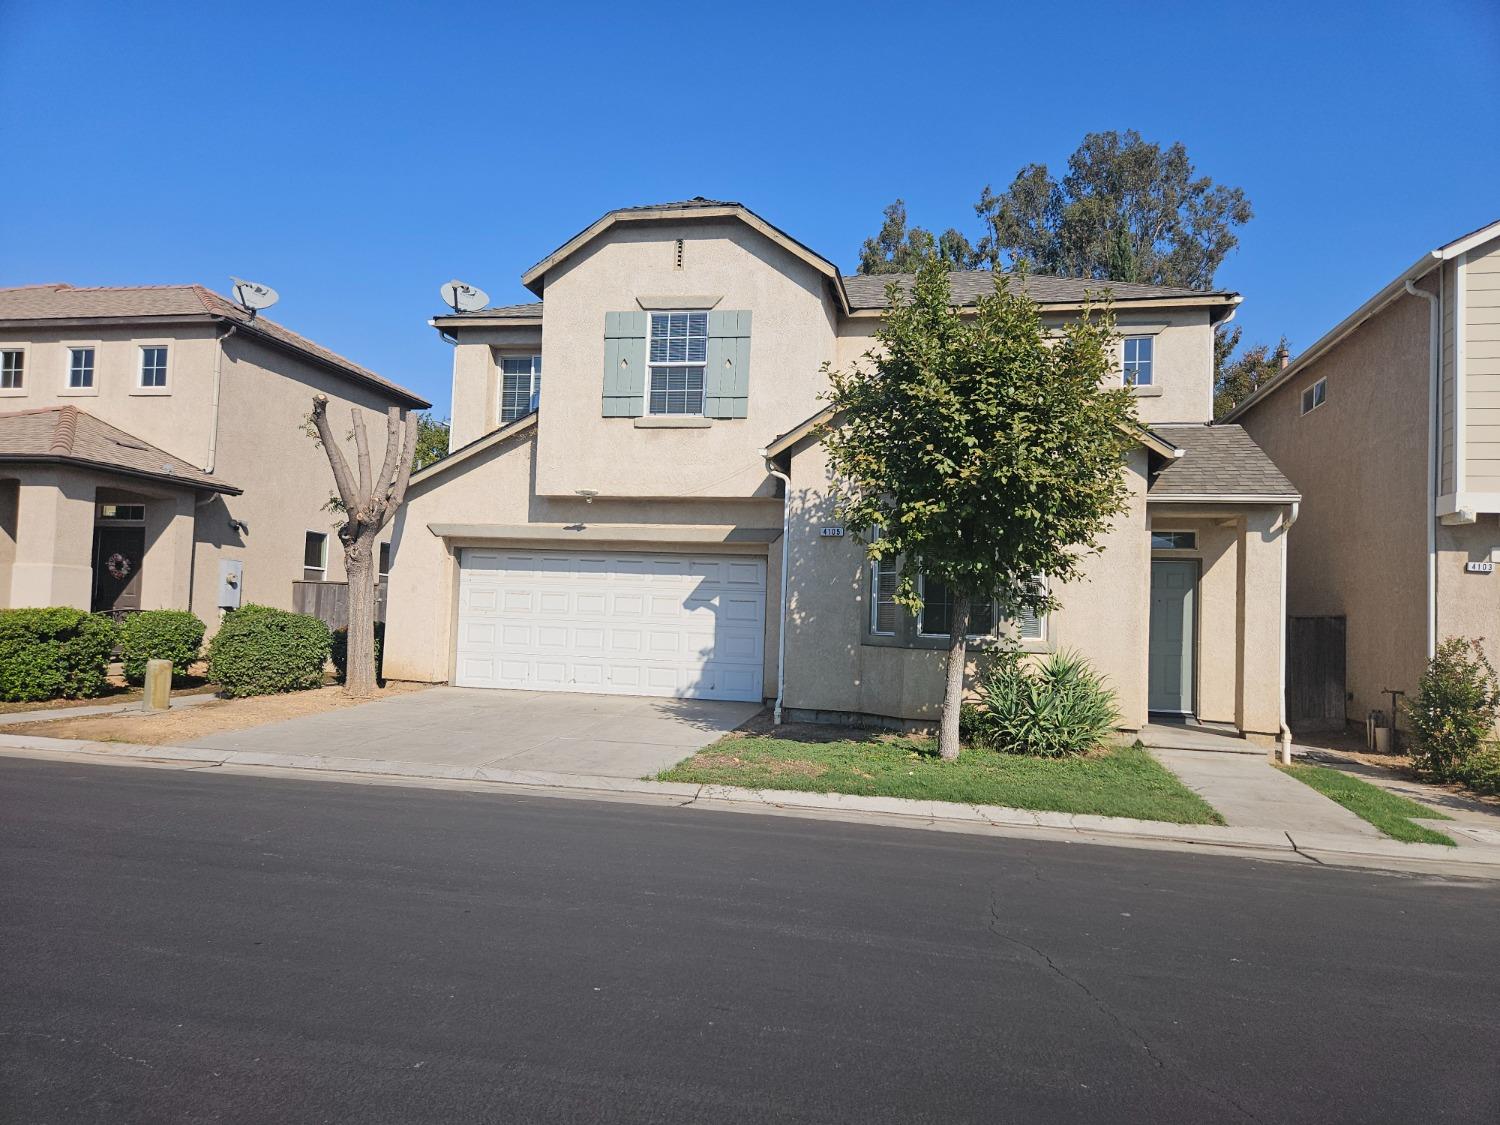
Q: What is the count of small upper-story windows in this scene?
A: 5